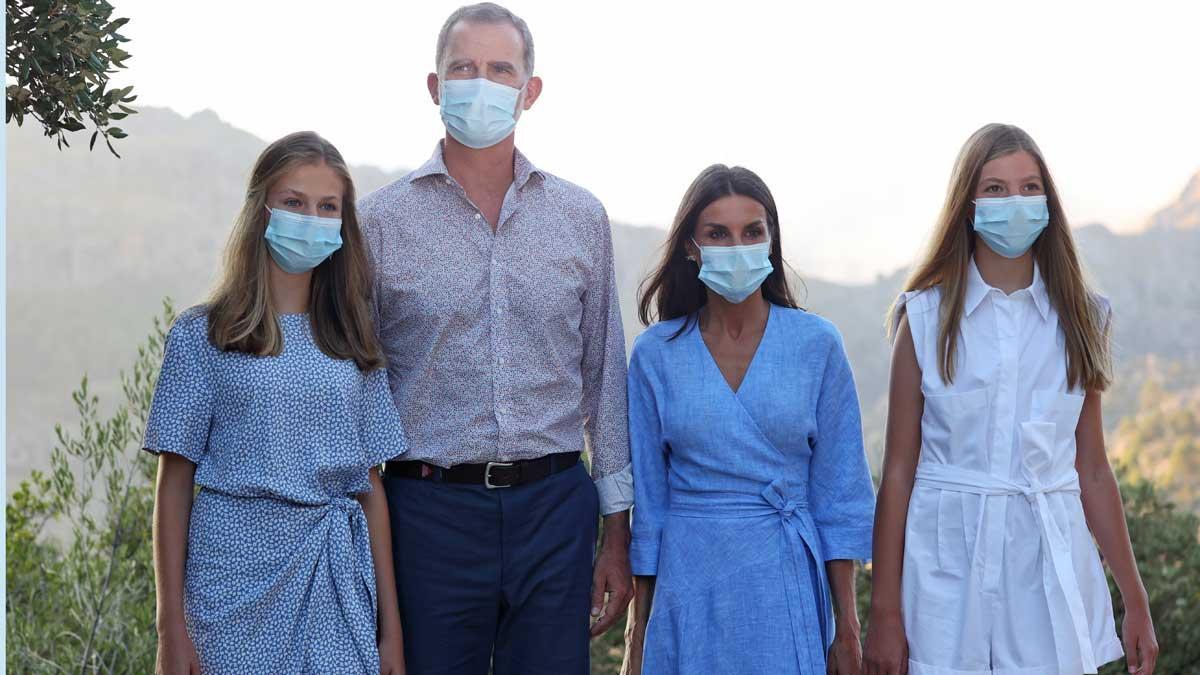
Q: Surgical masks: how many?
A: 4